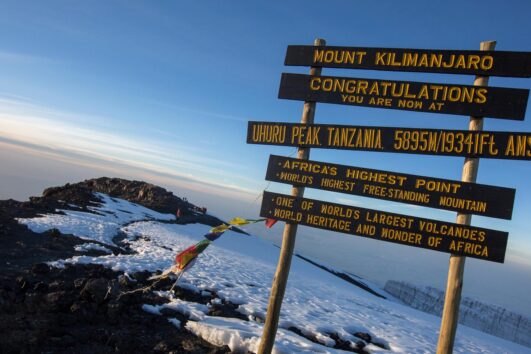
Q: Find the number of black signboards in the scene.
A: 5